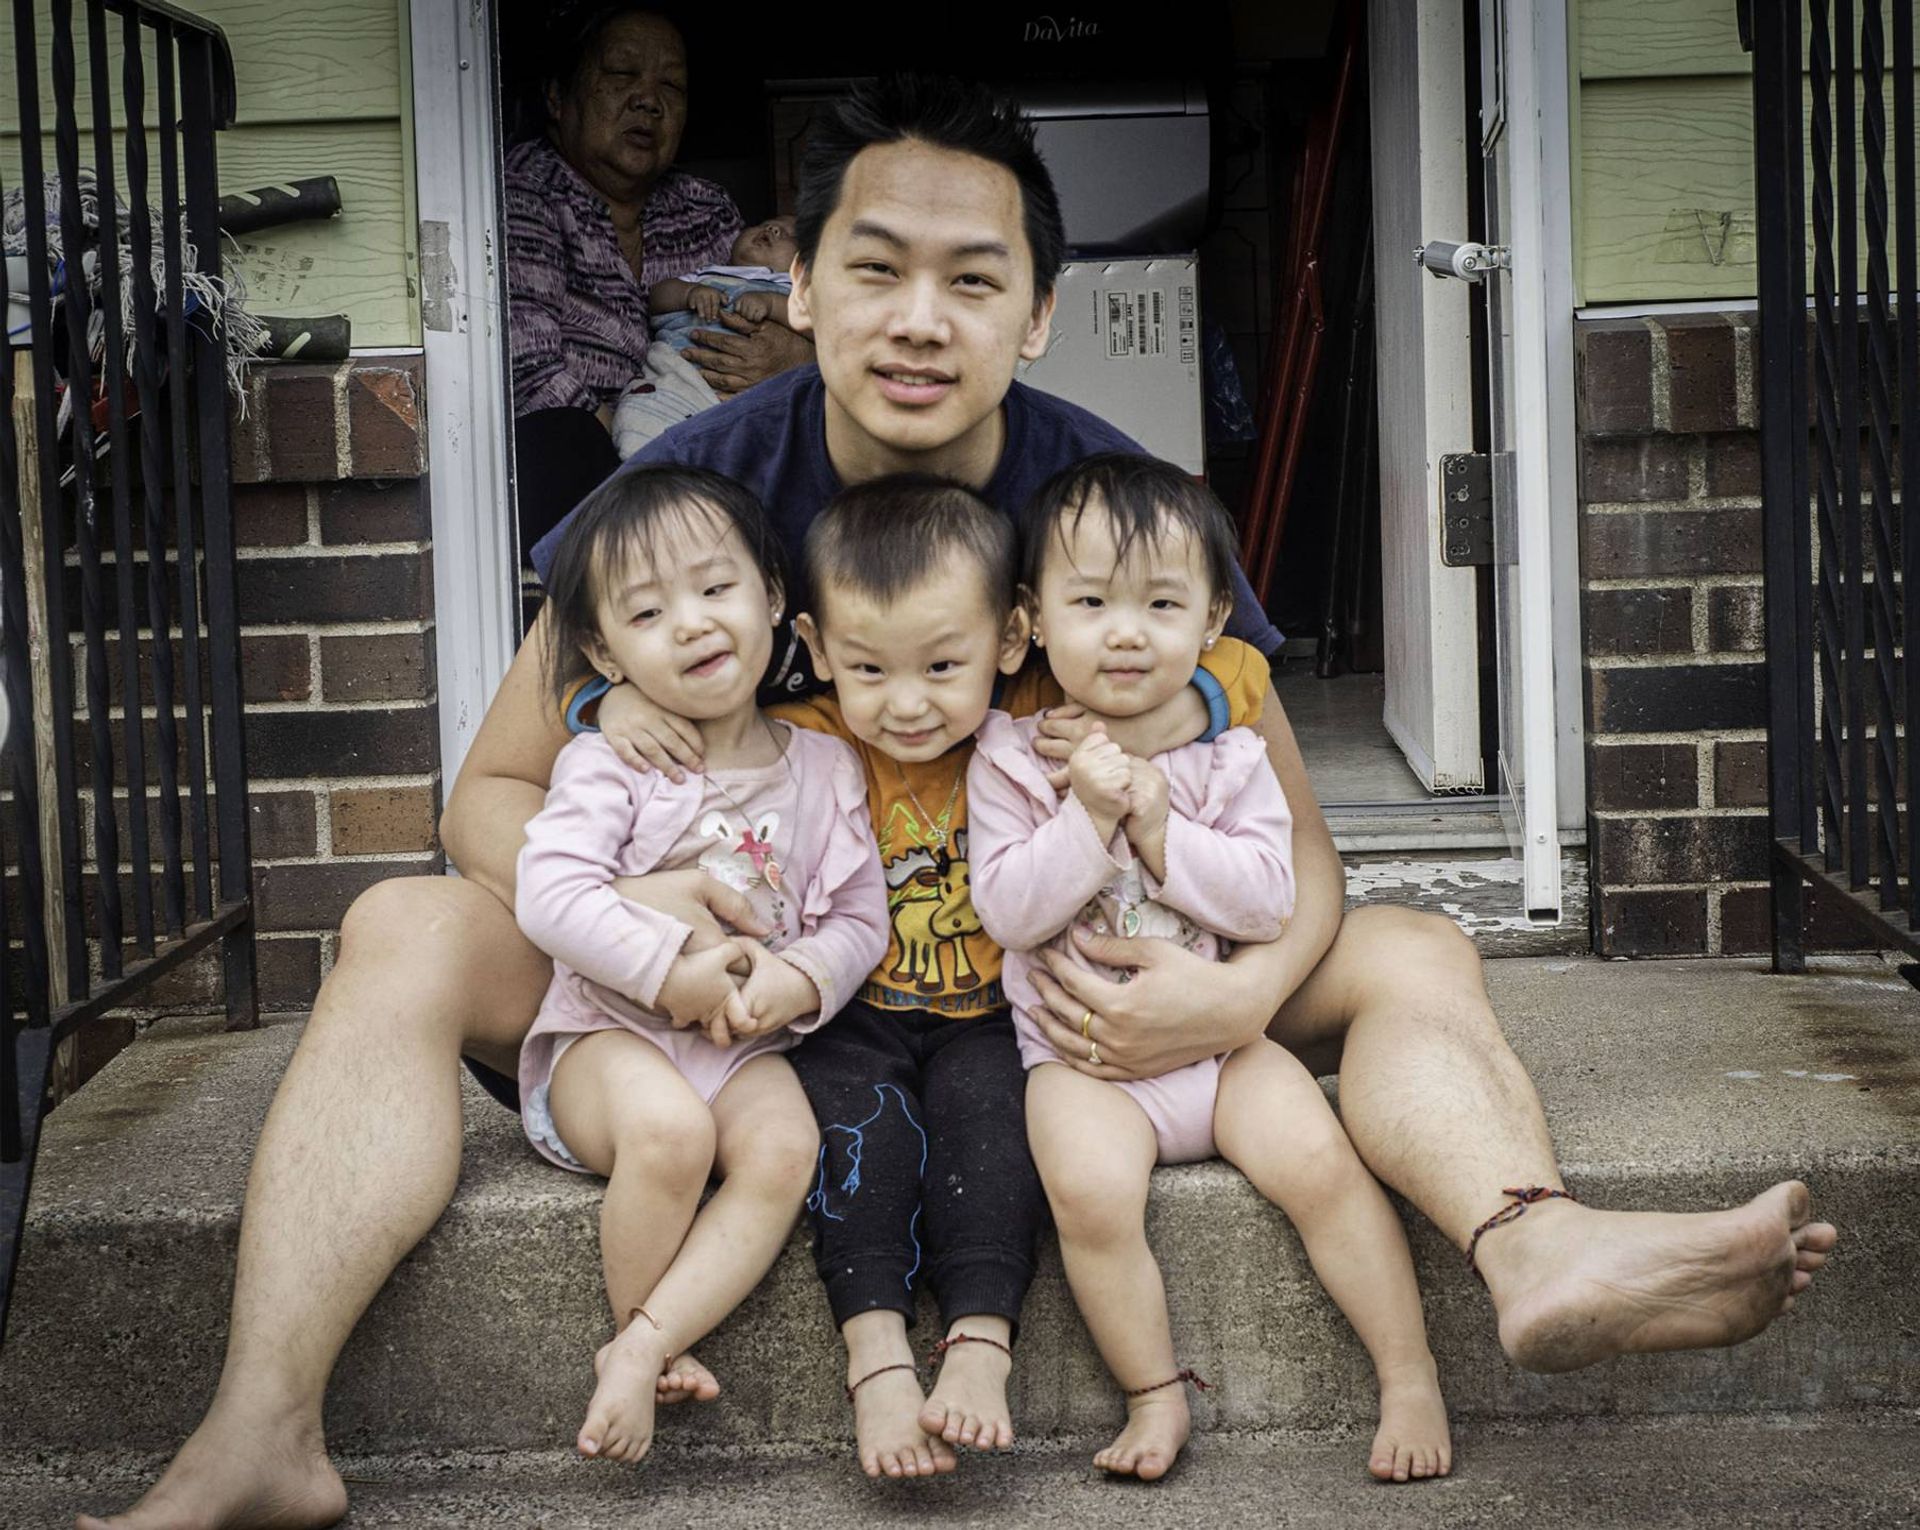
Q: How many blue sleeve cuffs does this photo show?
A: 2